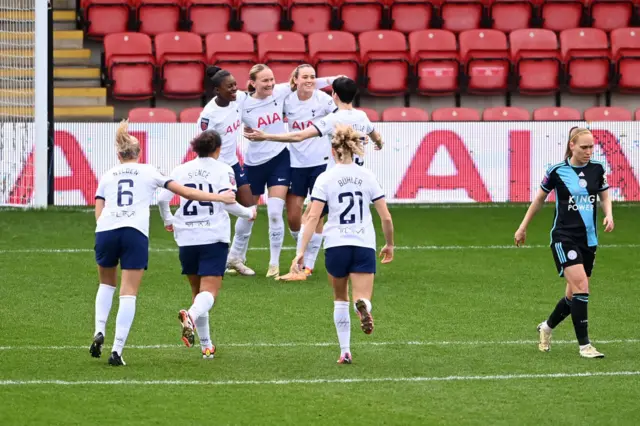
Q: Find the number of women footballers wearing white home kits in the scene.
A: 7